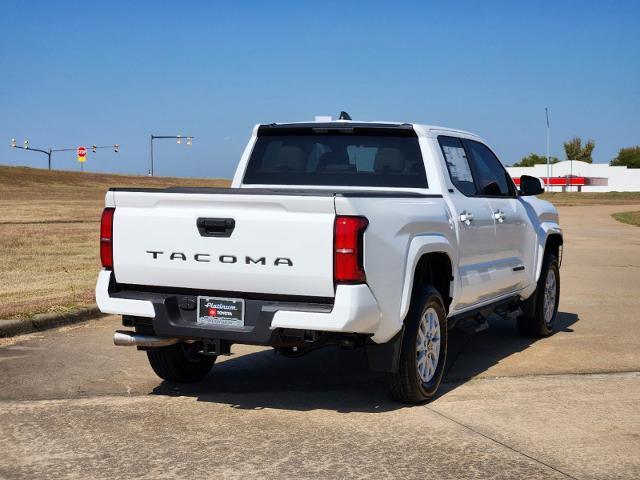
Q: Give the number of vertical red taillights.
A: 2